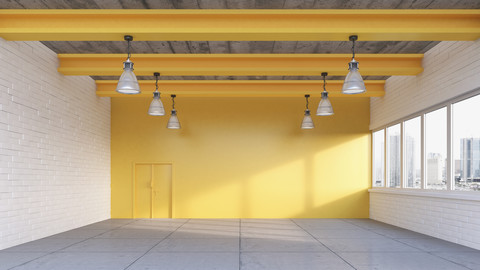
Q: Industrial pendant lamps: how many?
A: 6